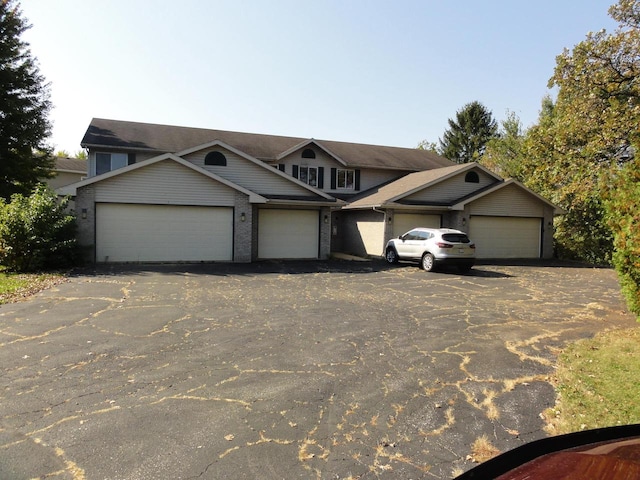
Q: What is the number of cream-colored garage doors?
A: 4